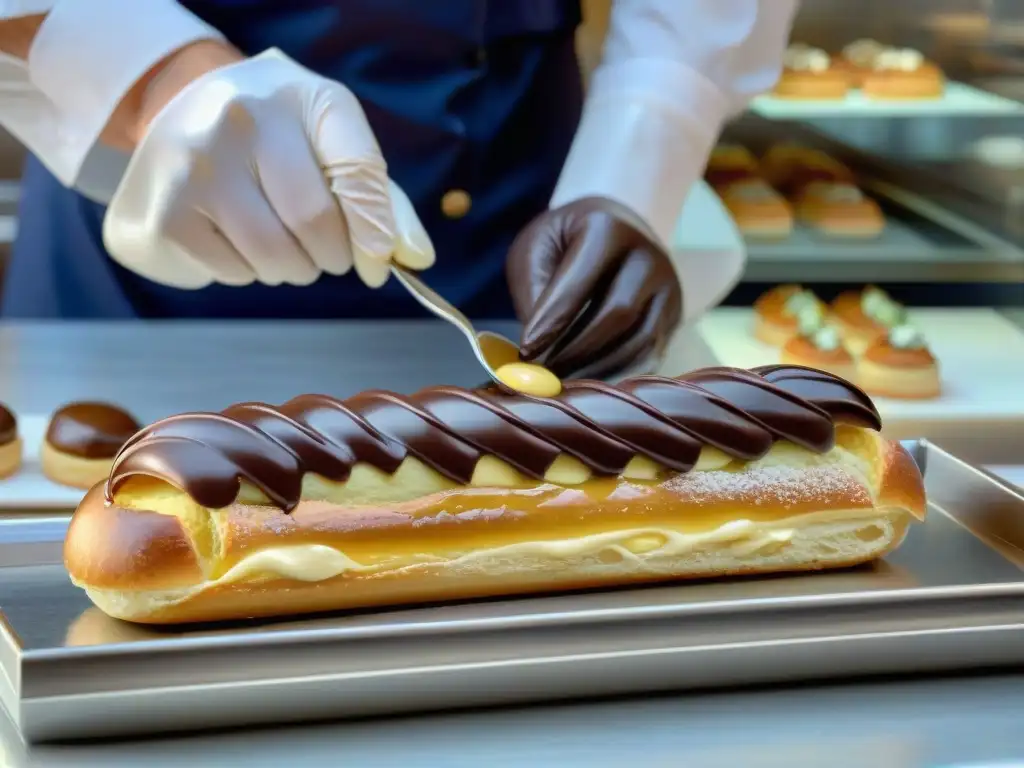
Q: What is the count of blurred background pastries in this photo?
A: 13